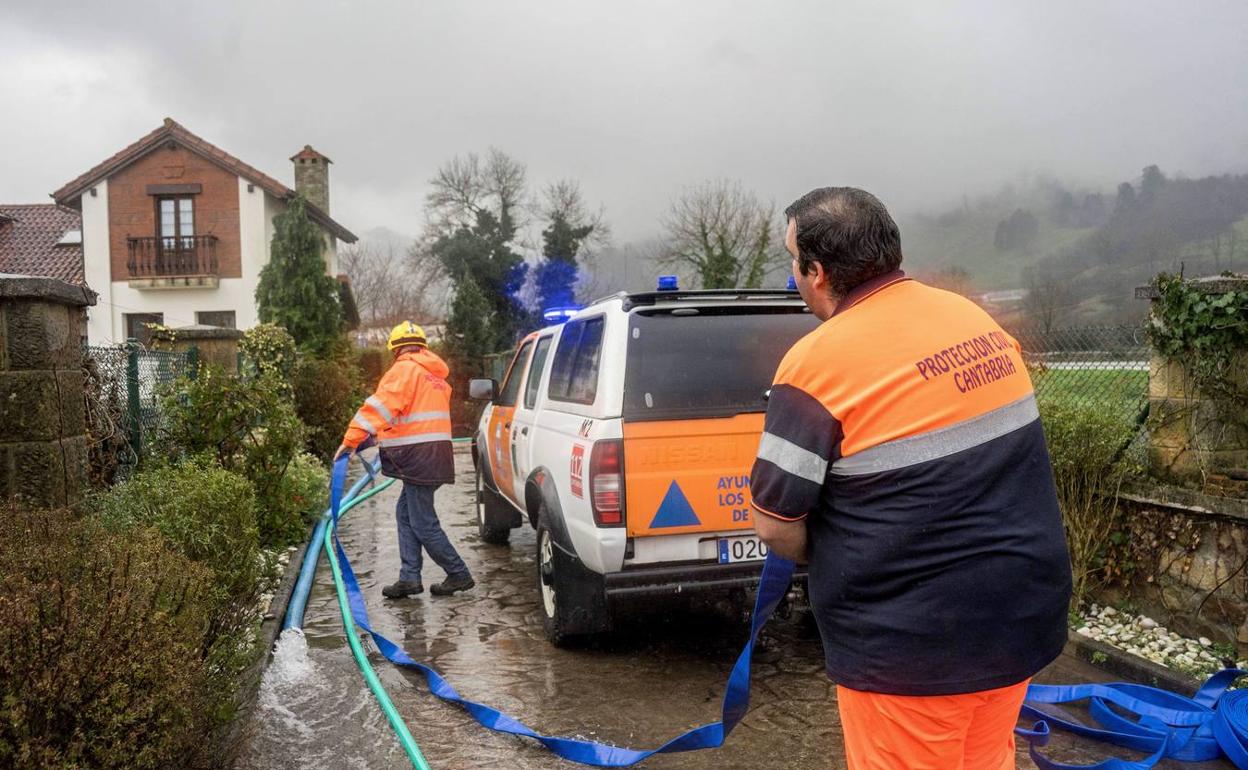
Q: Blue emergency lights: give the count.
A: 3